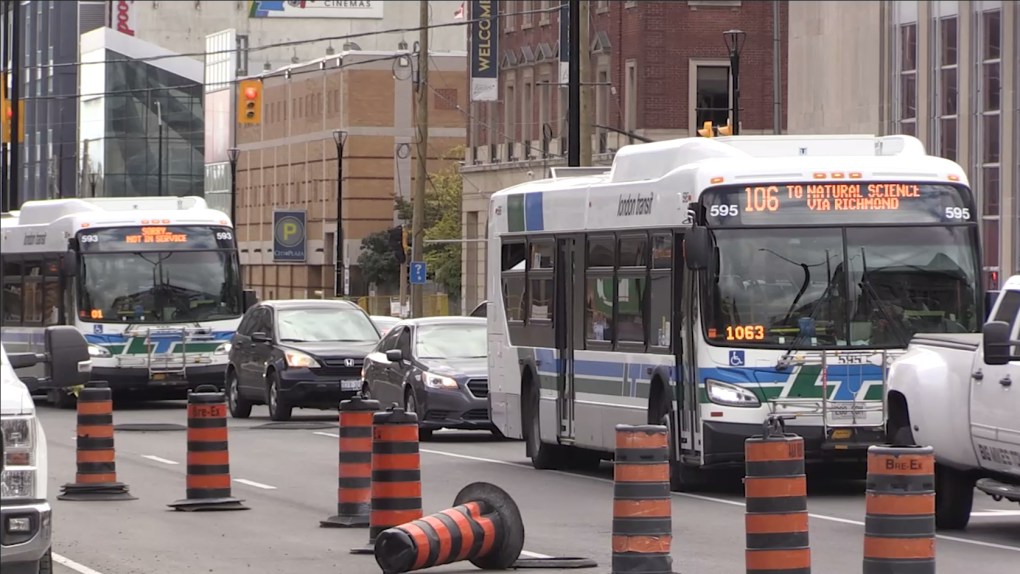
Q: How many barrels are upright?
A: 7